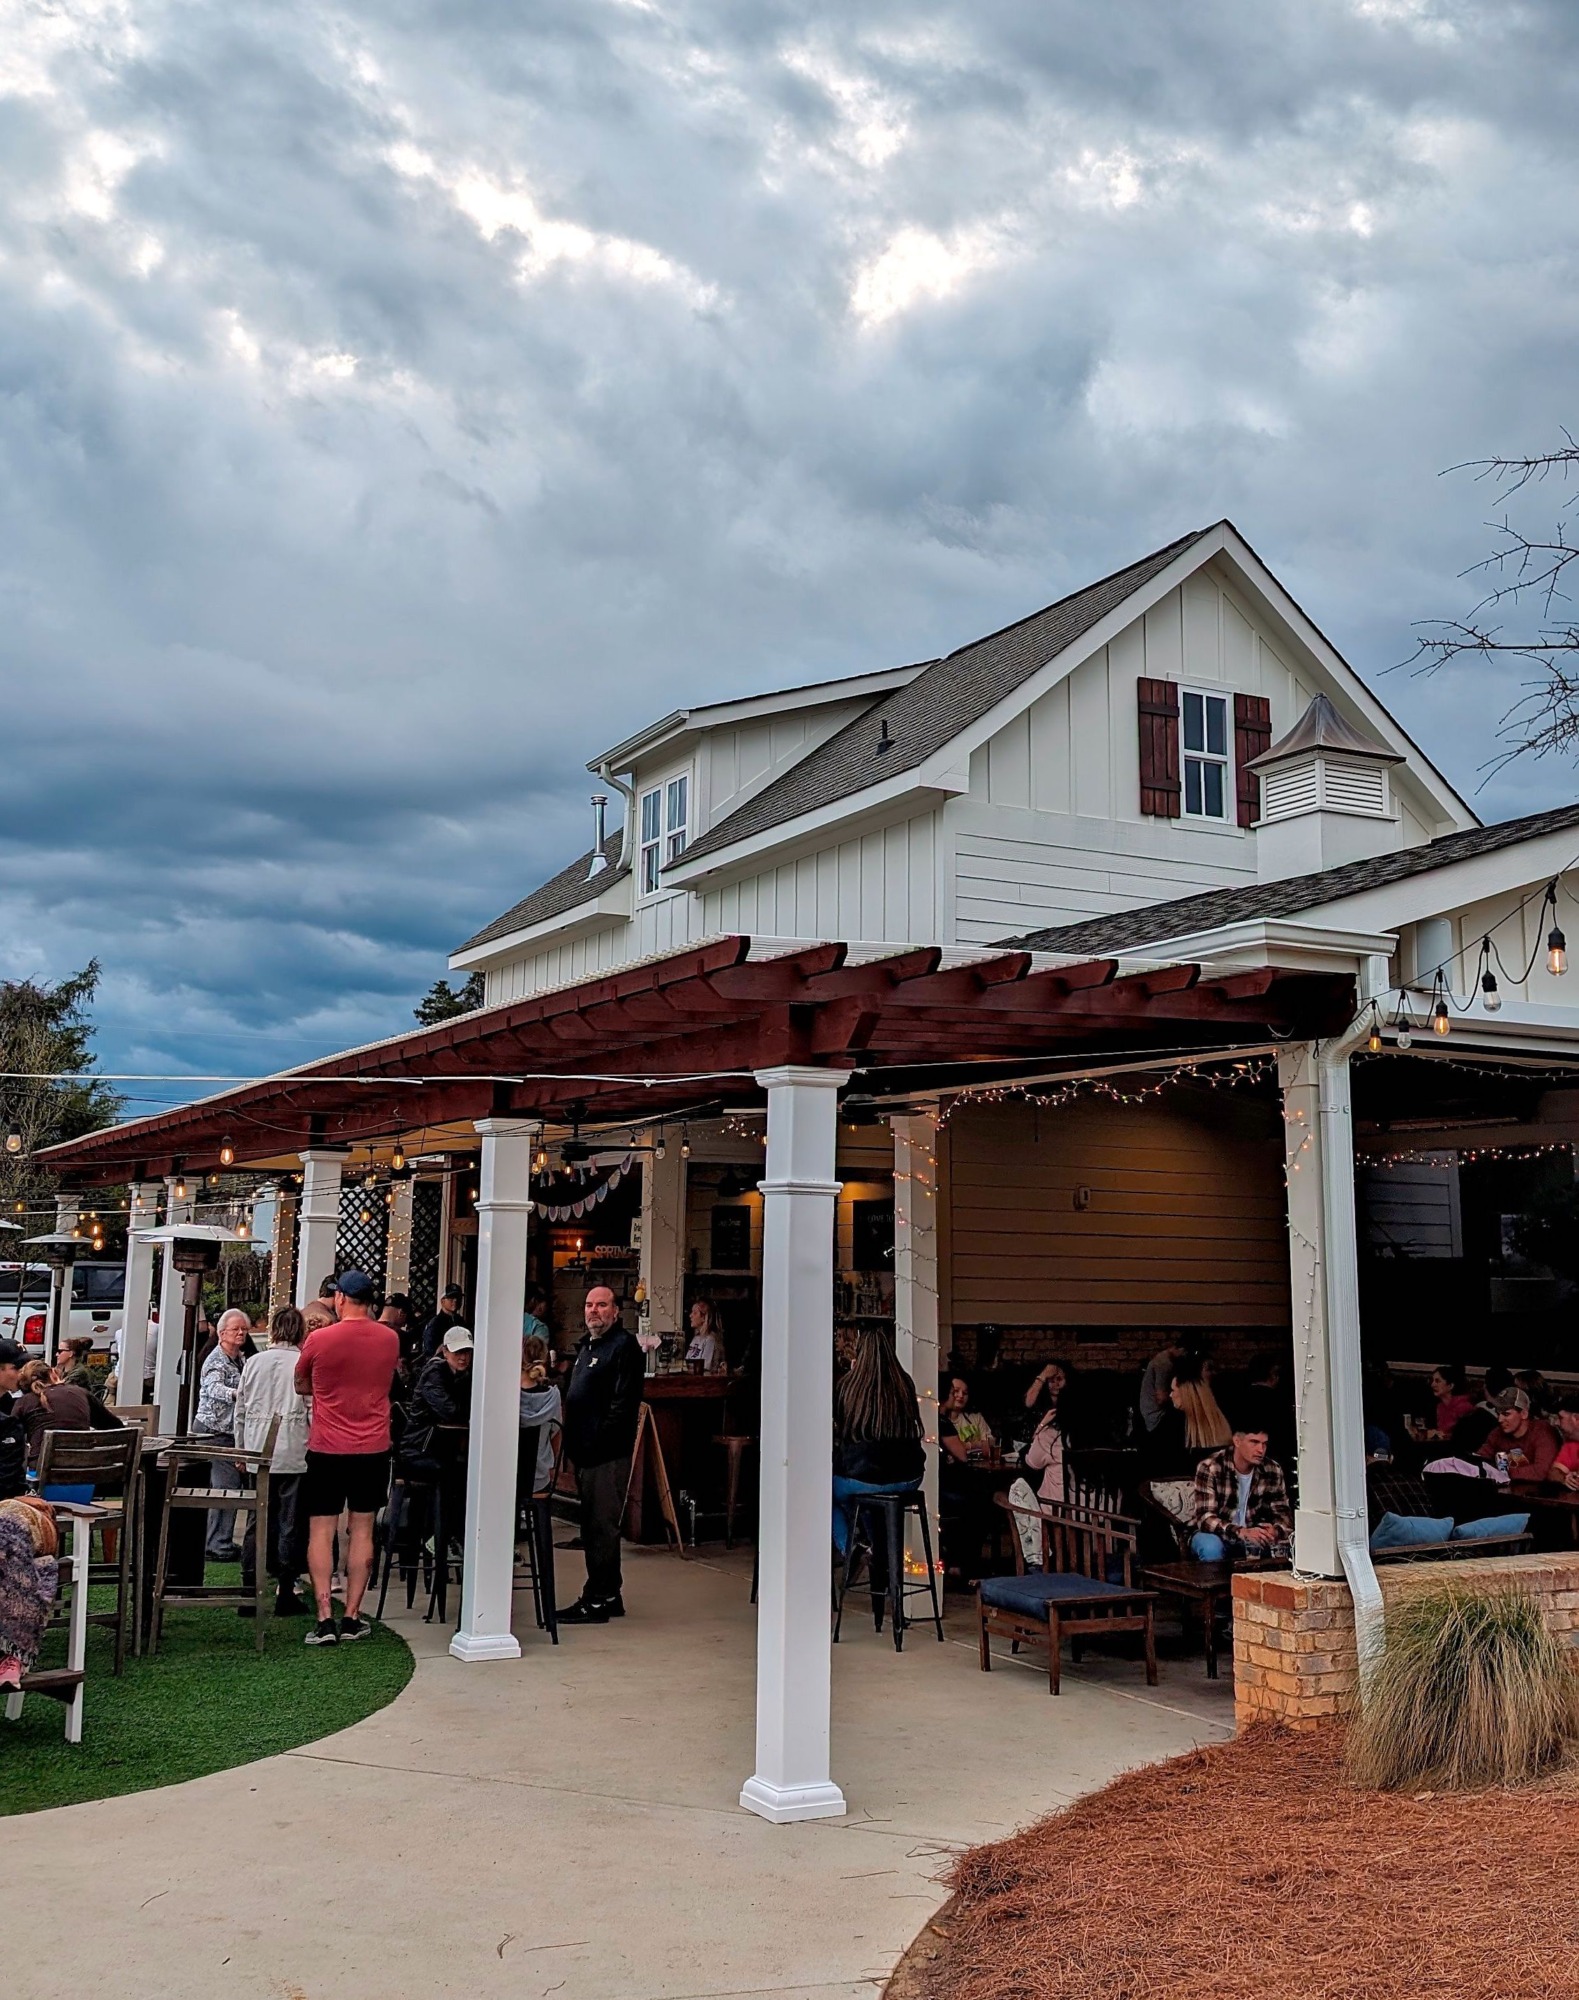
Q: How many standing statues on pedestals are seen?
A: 0